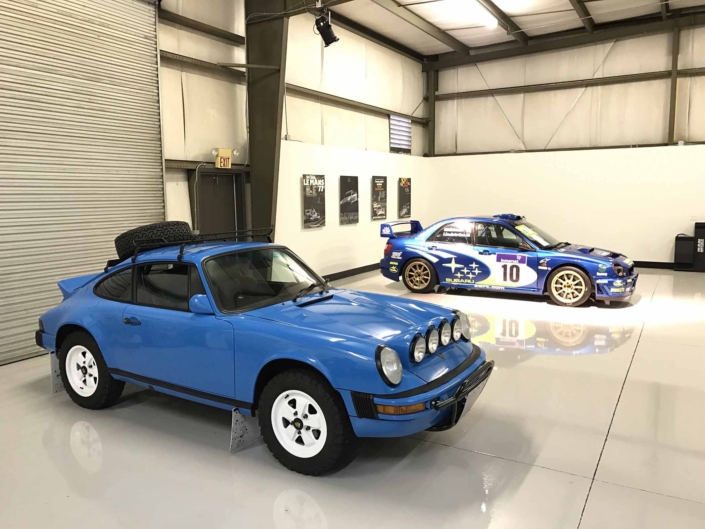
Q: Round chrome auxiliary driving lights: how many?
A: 4